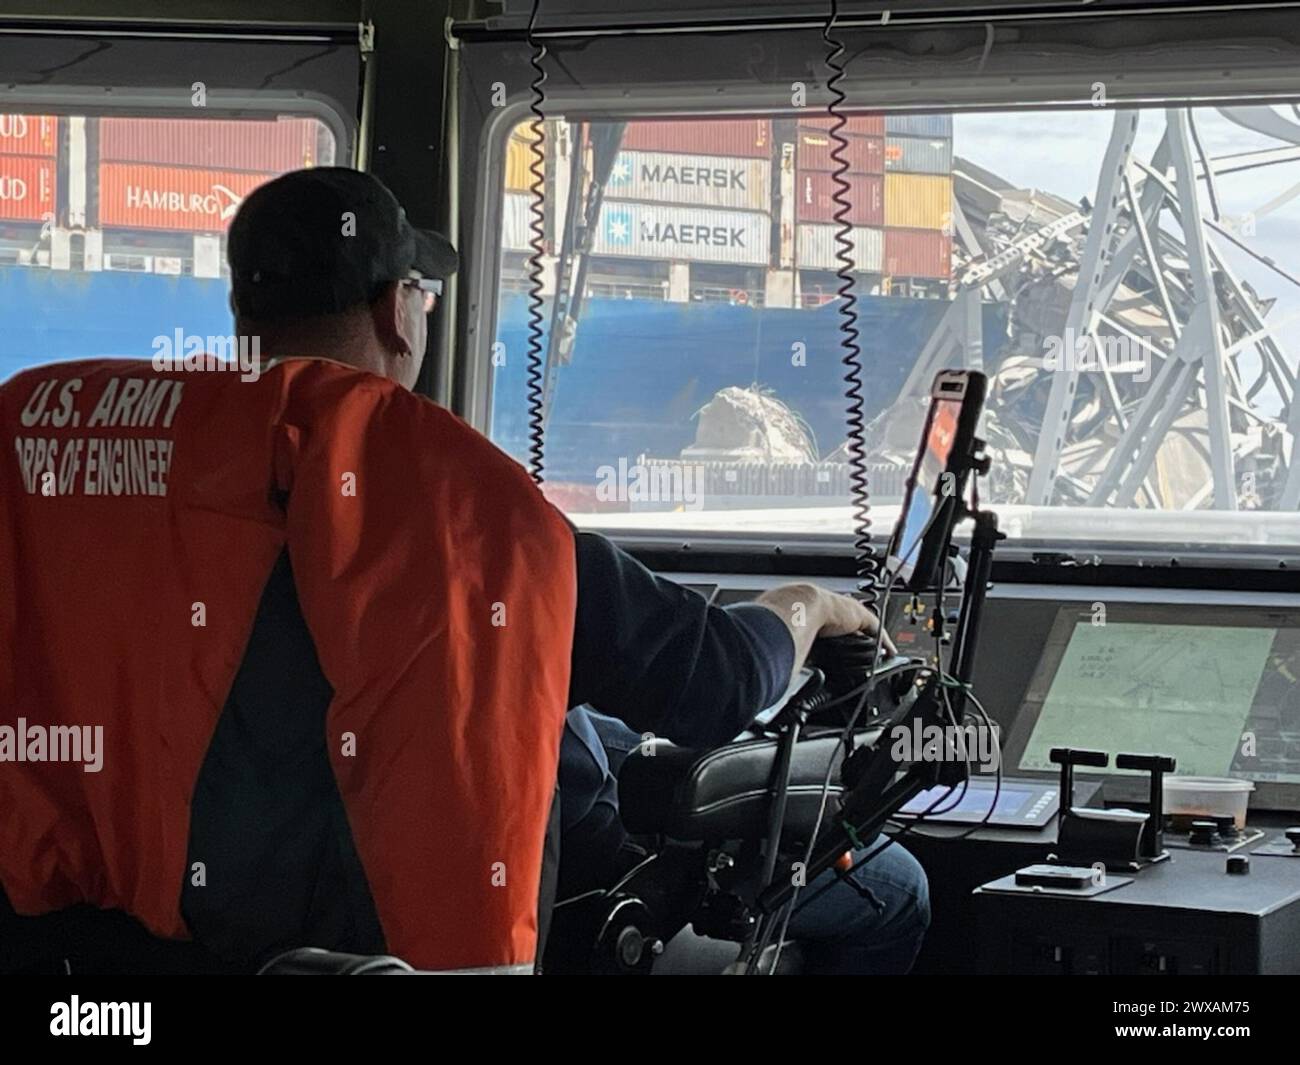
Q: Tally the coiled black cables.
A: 2